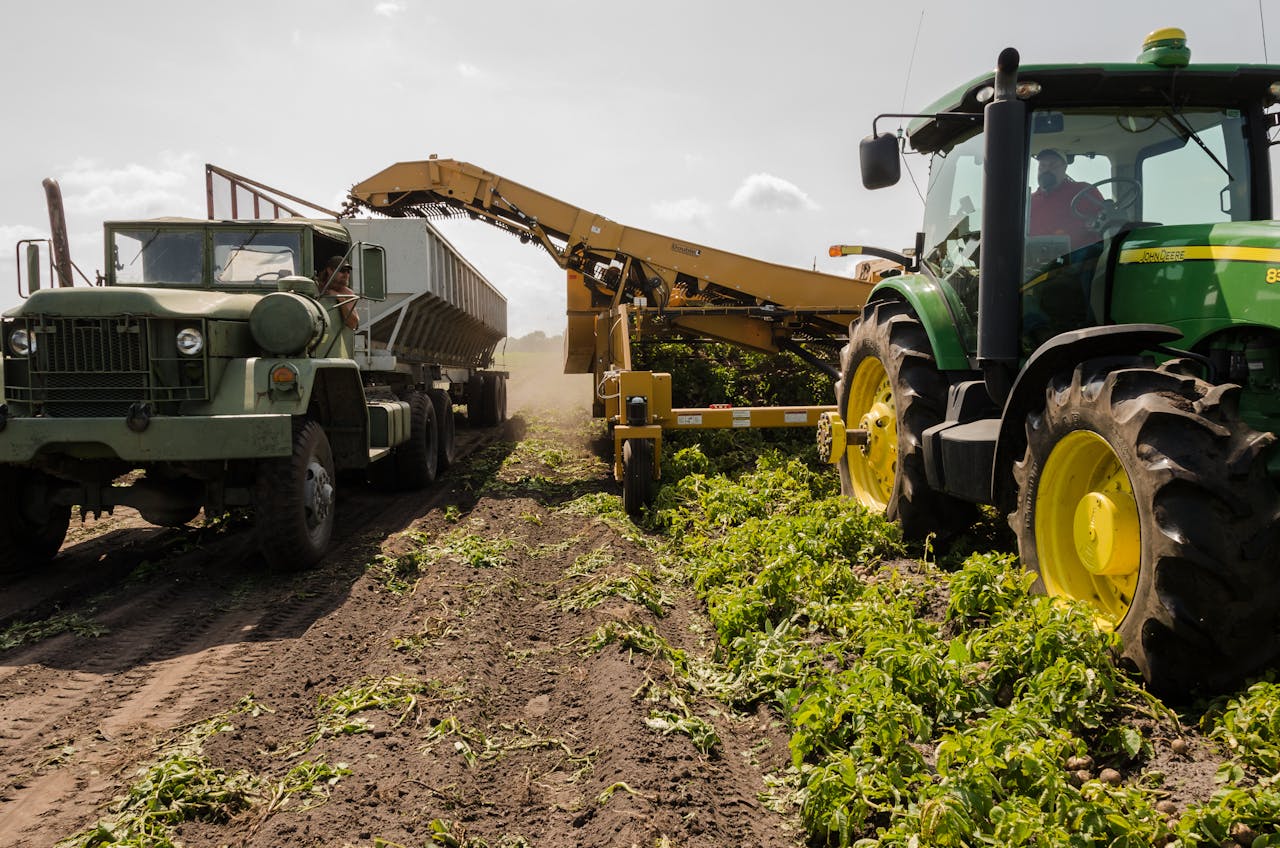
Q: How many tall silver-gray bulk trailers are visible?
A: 1